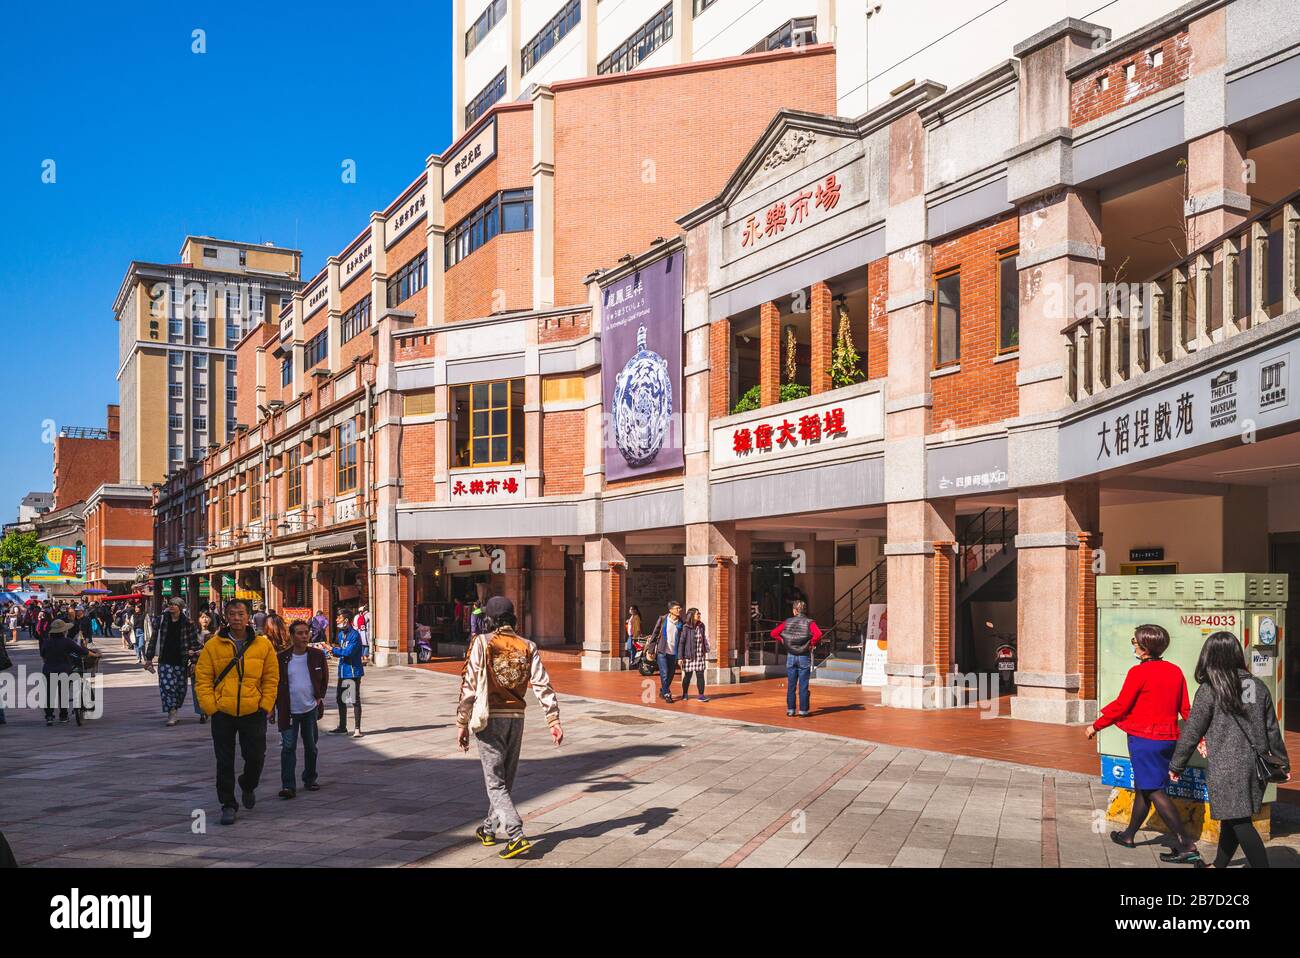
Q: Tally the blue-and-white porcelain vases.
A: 1